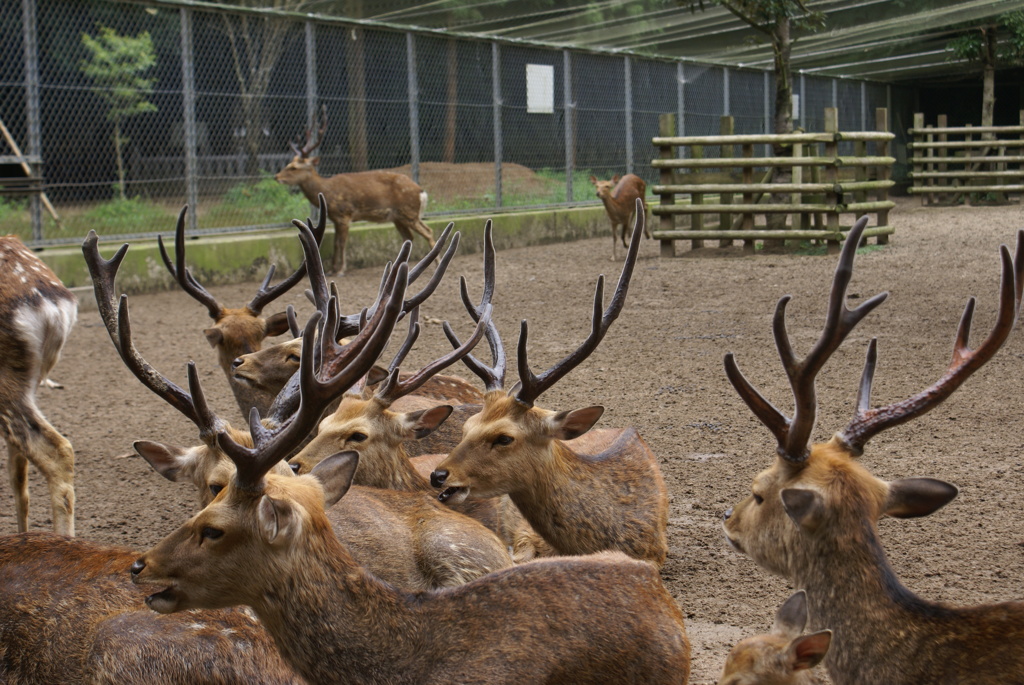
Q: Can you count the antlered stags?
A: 8